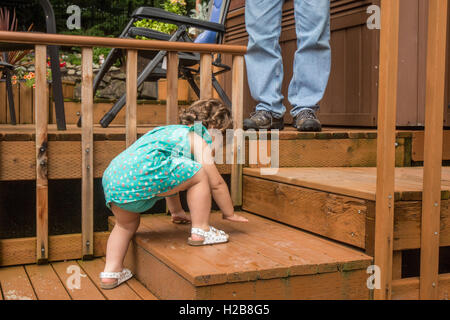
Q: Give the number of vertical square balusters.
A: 8